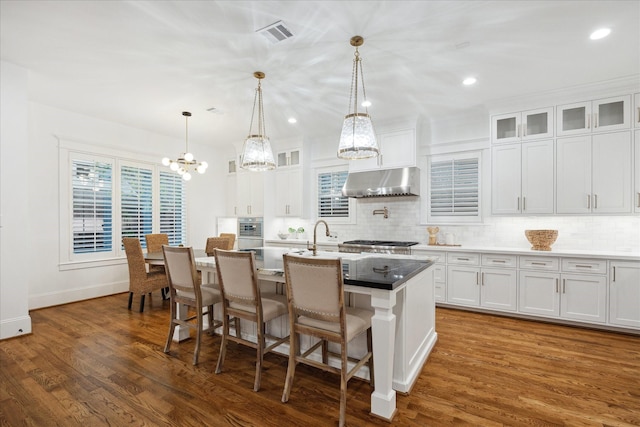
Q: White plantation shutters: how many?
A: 5